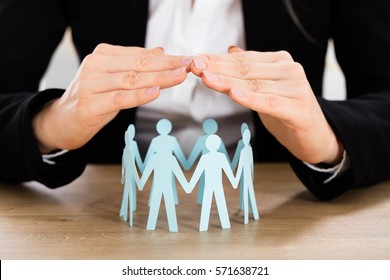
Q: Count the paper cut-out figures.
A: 8